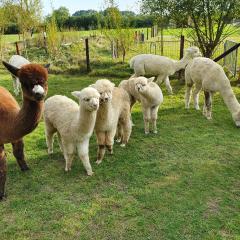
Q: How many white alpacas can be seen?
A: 6